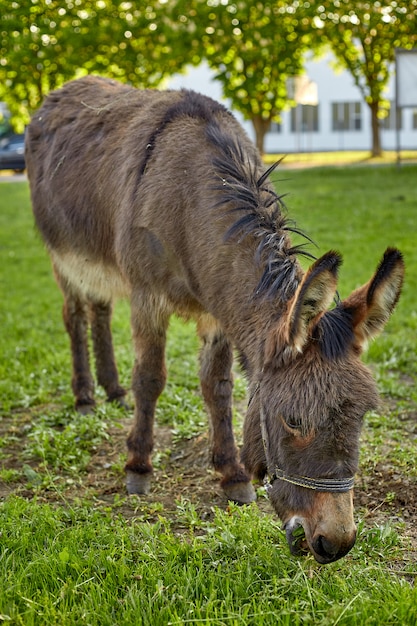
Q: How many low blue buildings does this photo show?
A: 1